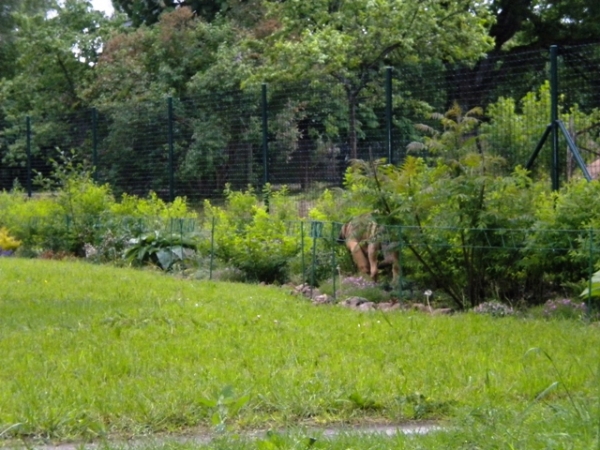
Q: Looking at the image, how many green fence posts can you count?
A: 6